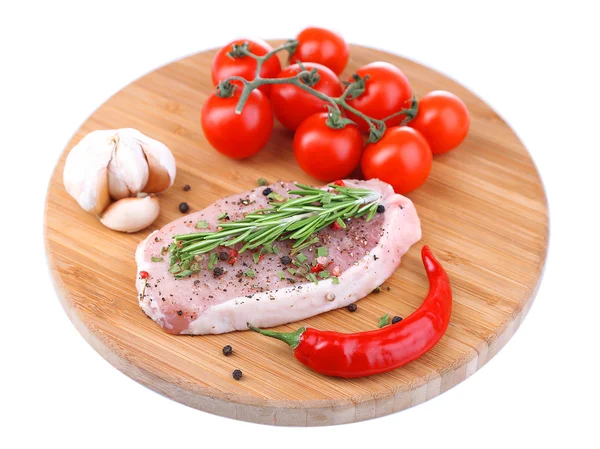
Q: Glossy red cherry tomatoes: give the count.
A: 8